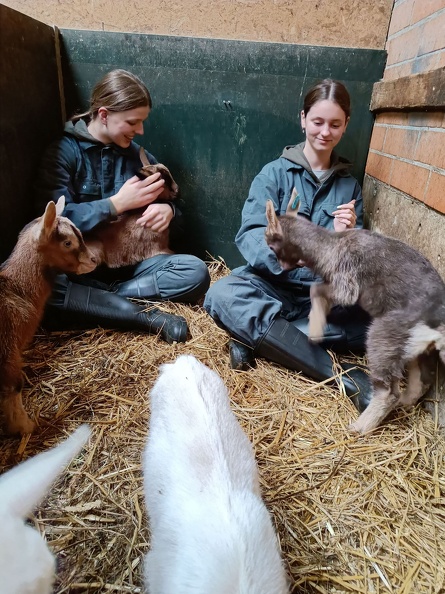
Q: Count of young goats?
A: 5